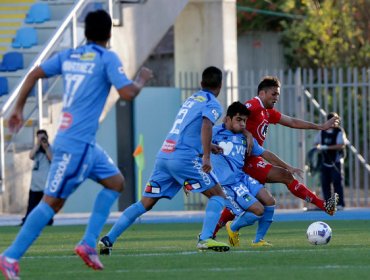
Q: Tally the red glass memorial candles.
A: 0